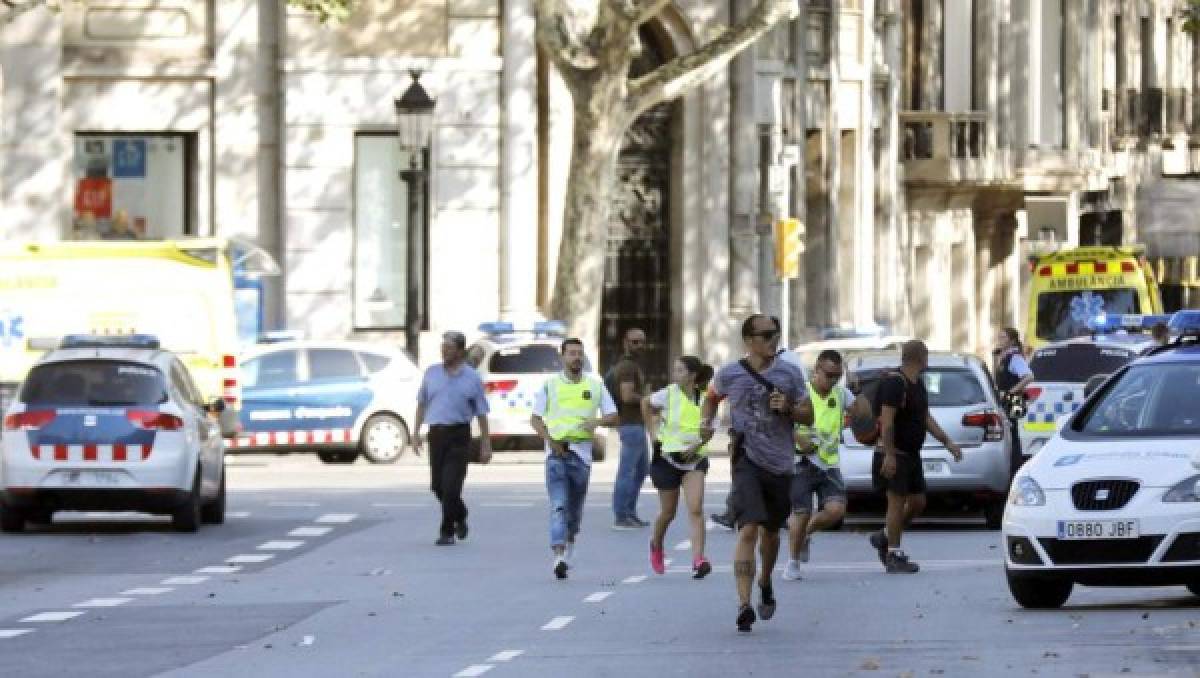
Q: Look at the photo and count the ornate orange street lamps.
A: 0